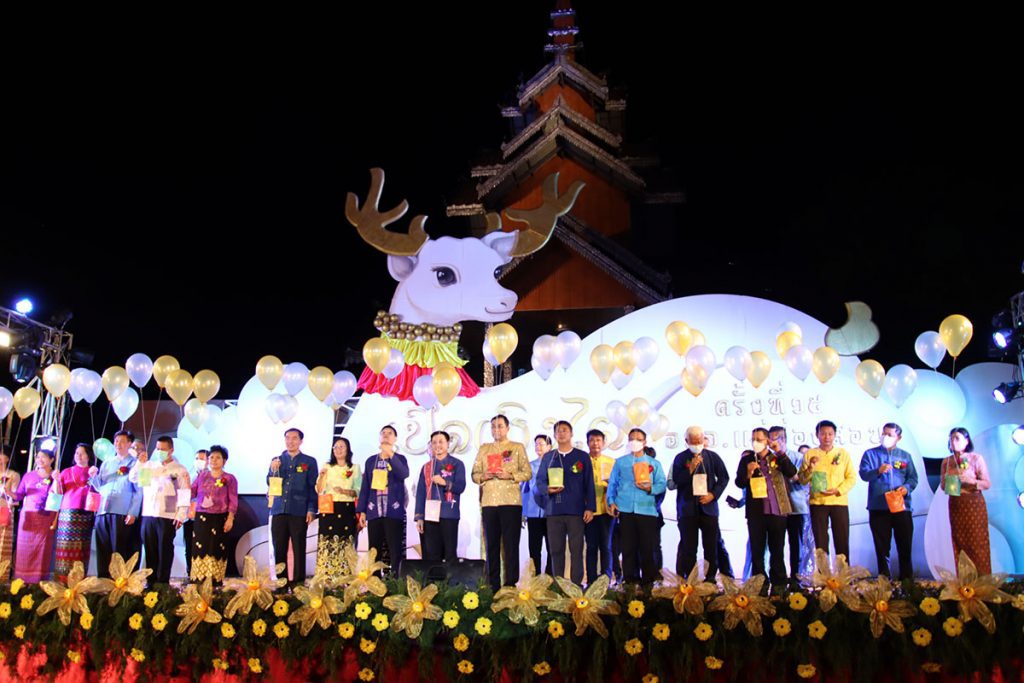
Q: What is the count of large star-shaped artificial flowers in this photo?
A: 14